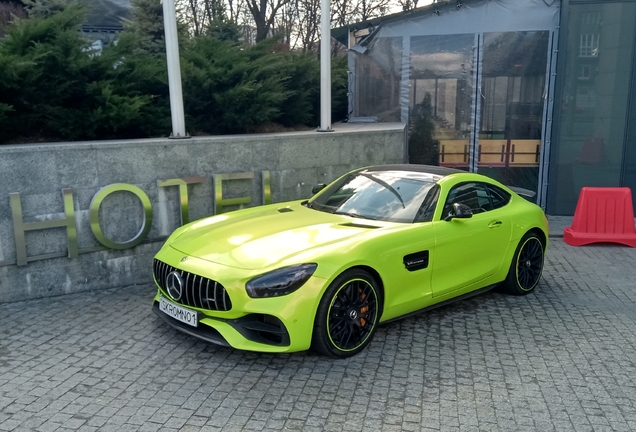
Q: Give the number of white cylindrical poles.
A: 2